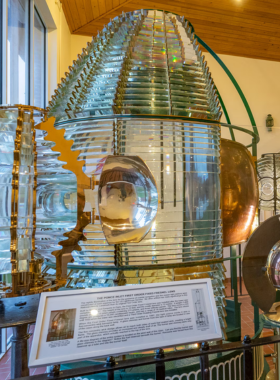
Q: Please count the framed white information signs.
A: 1